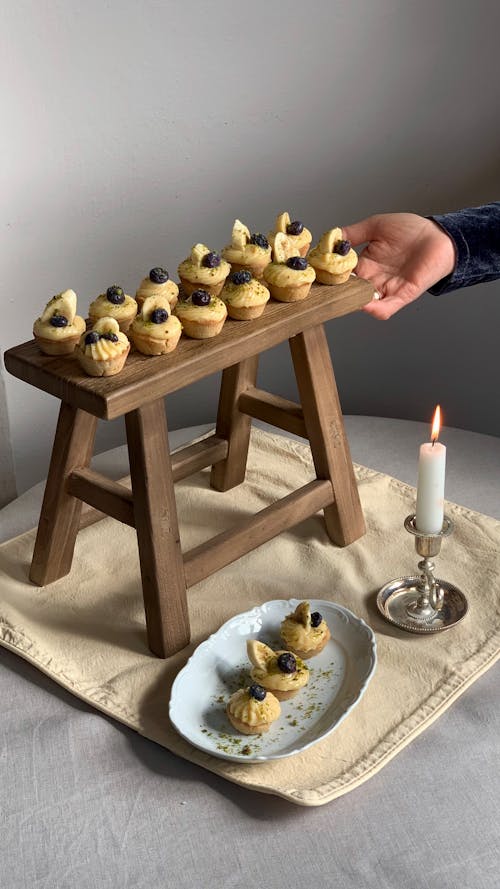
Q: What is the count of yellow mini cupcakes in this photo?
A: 15